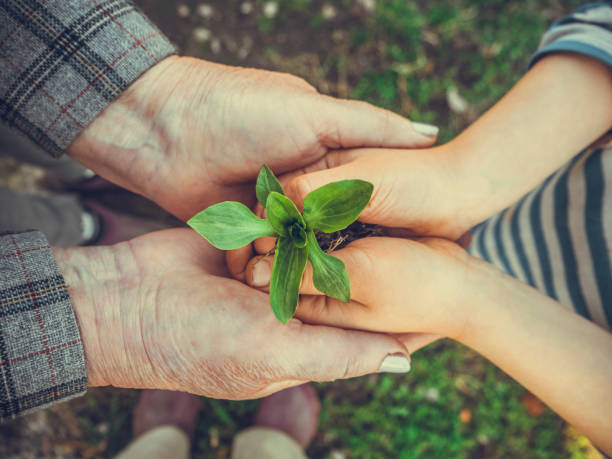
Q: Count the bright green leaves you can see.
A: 6